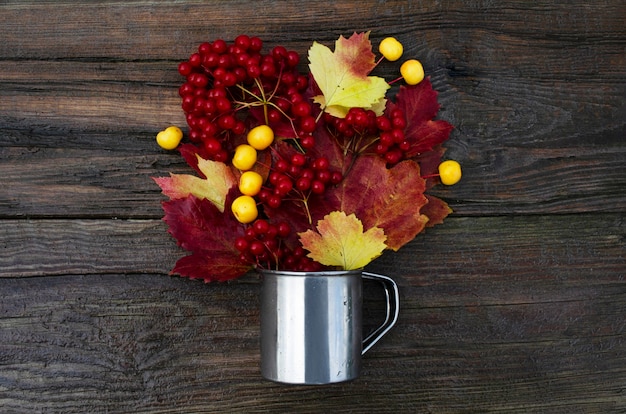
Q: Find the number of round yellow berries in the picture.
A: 8